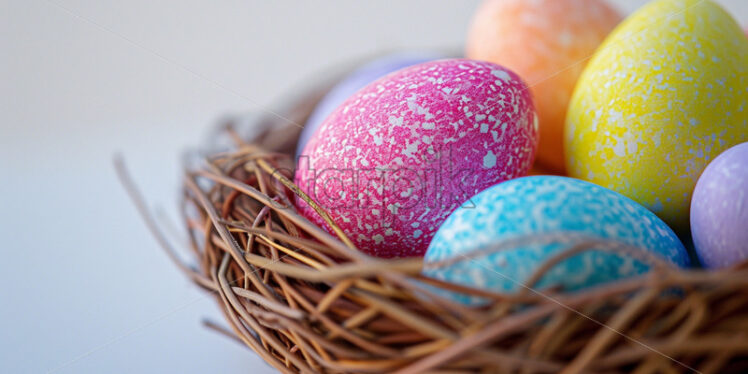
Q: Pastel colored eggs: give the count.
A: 6